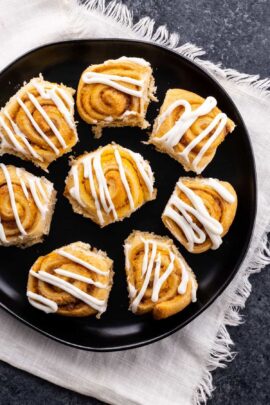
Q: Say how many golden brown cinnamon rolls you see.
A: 8